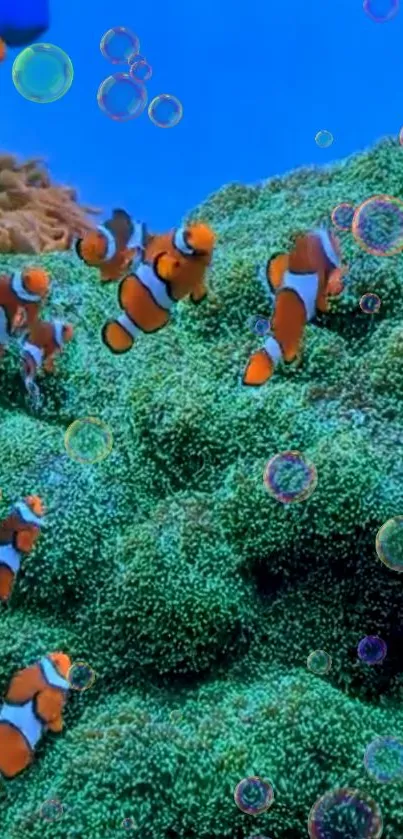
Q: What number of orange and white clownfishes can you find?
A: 7